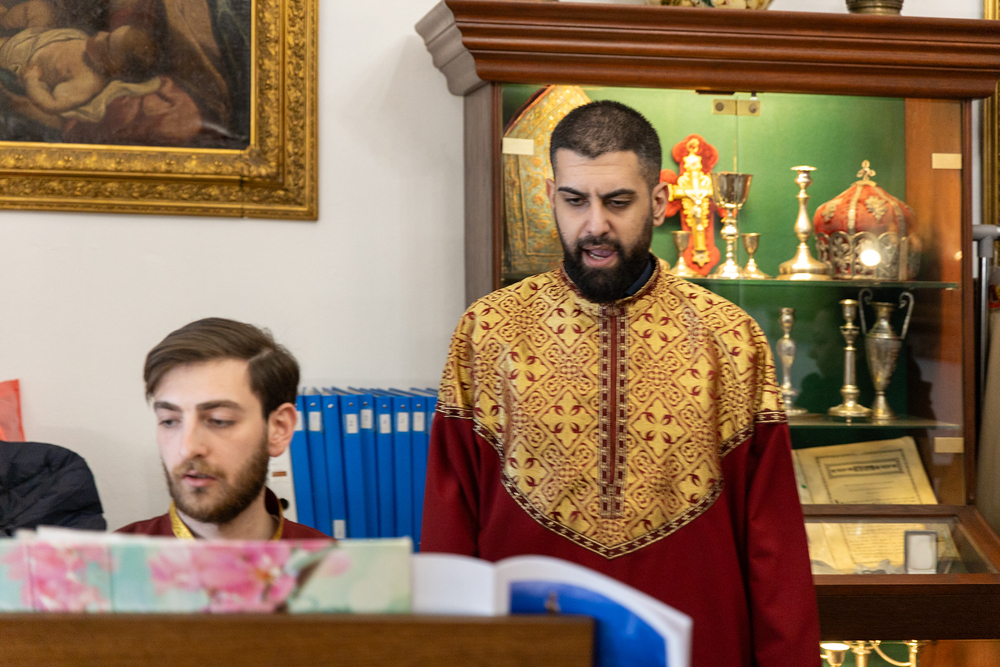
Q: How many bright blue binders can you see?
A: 9